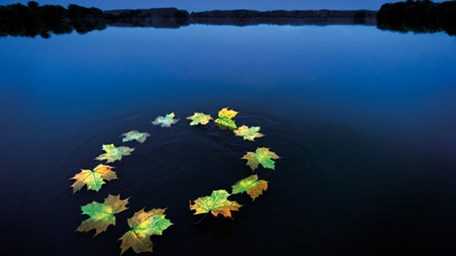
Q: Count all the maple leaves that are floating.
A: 12